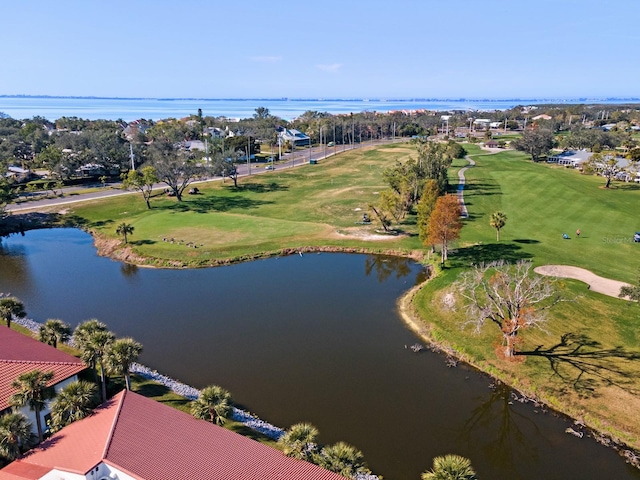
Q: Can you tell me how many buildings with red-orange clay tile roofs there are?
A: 2